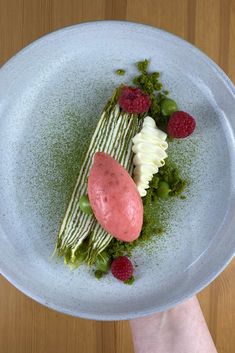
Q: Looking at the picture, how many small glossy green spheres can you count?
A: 4